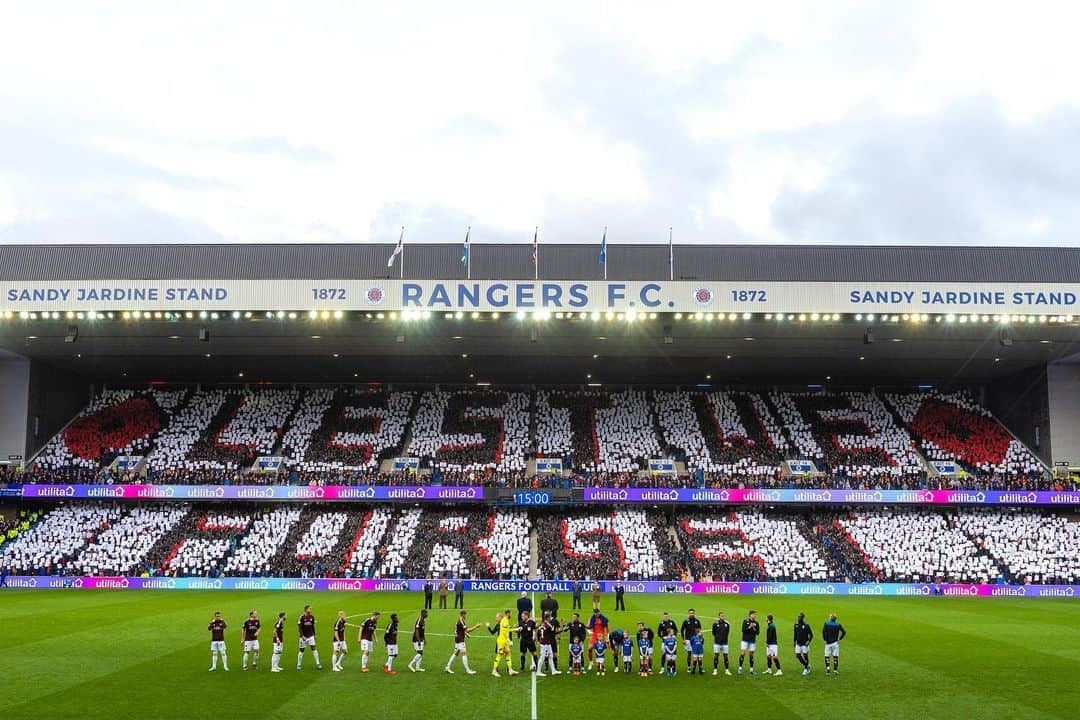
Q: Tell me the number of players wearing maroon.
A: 10